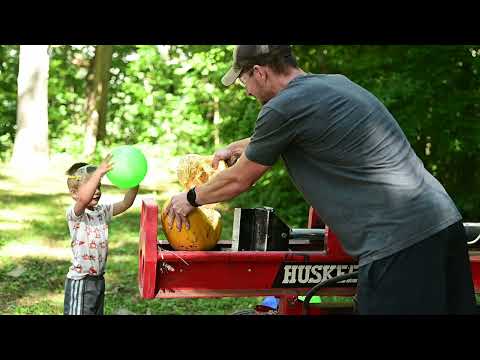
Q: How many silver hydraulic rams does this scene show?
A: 1